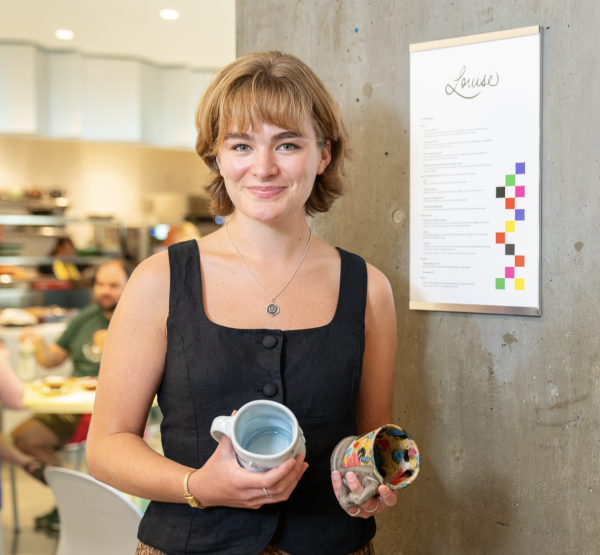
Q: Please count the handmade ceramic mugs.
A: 2